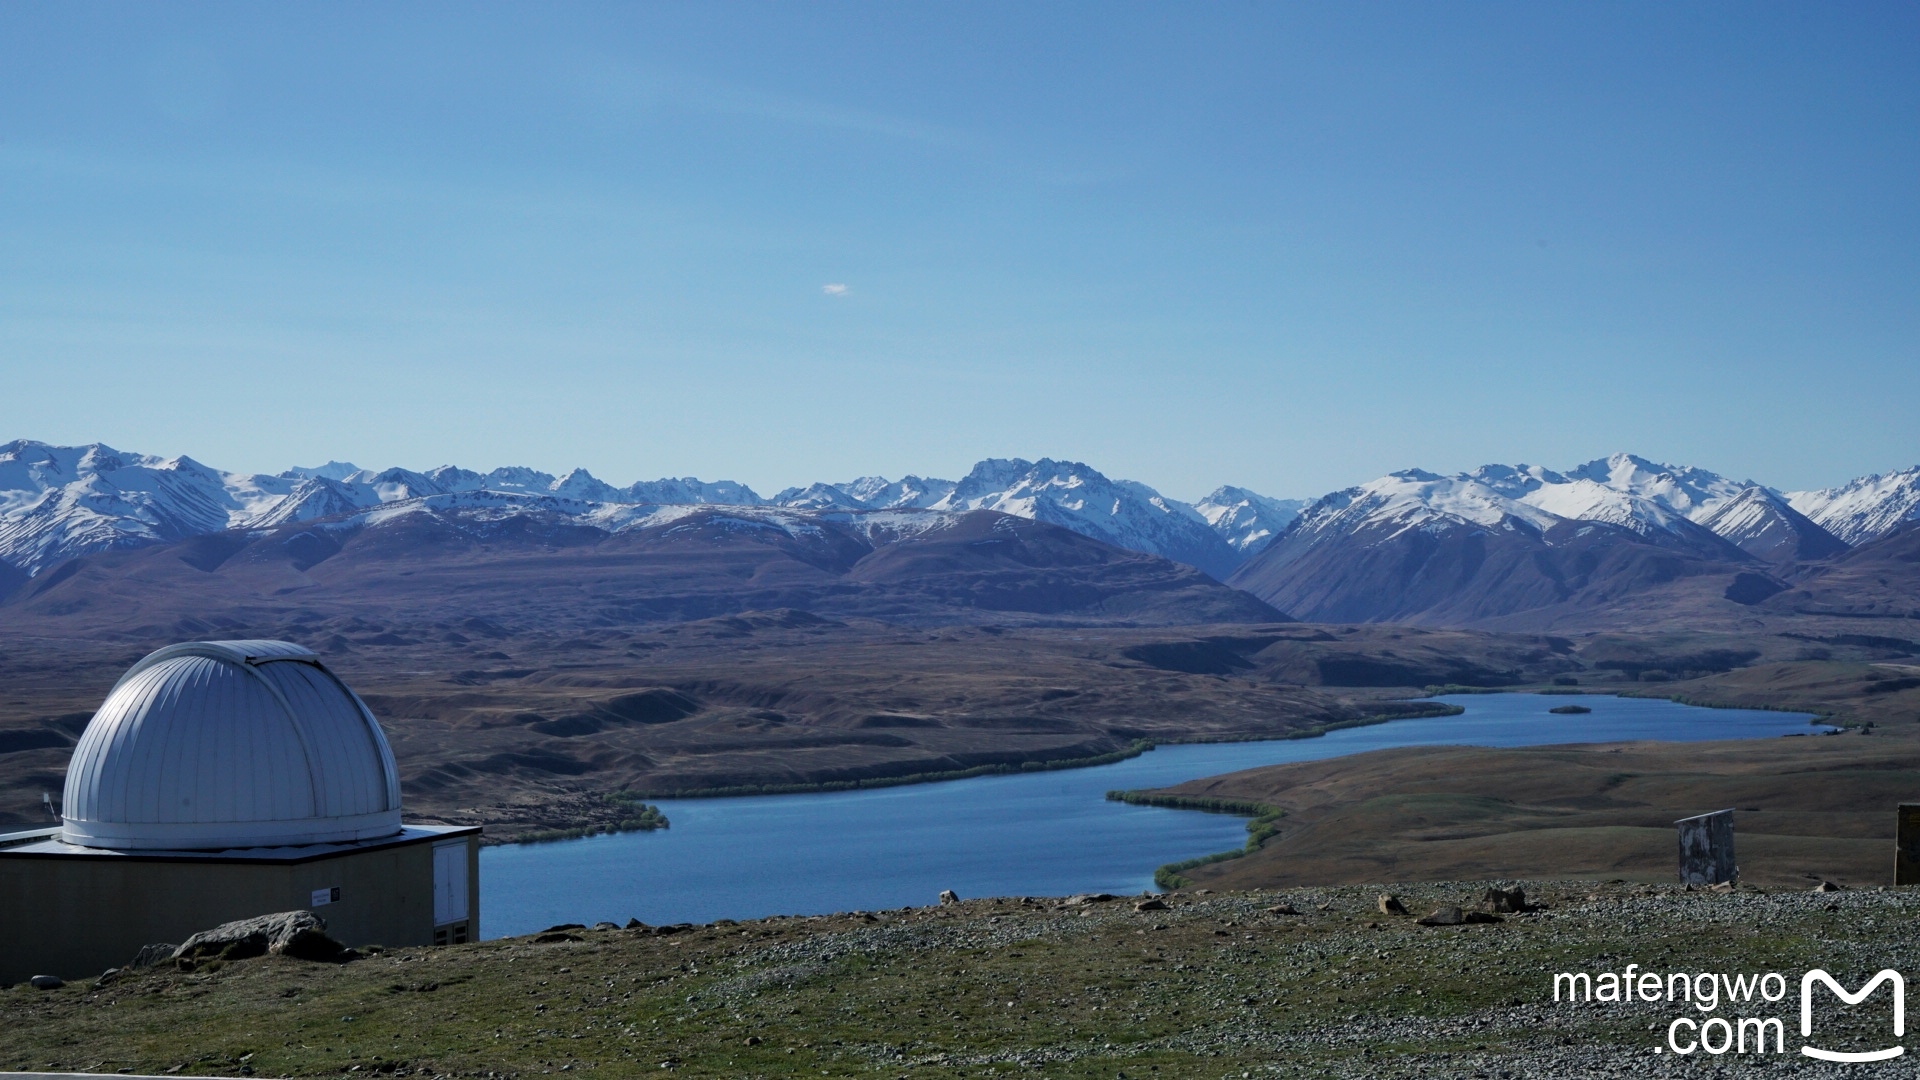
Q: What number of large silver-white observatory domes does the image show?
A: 1